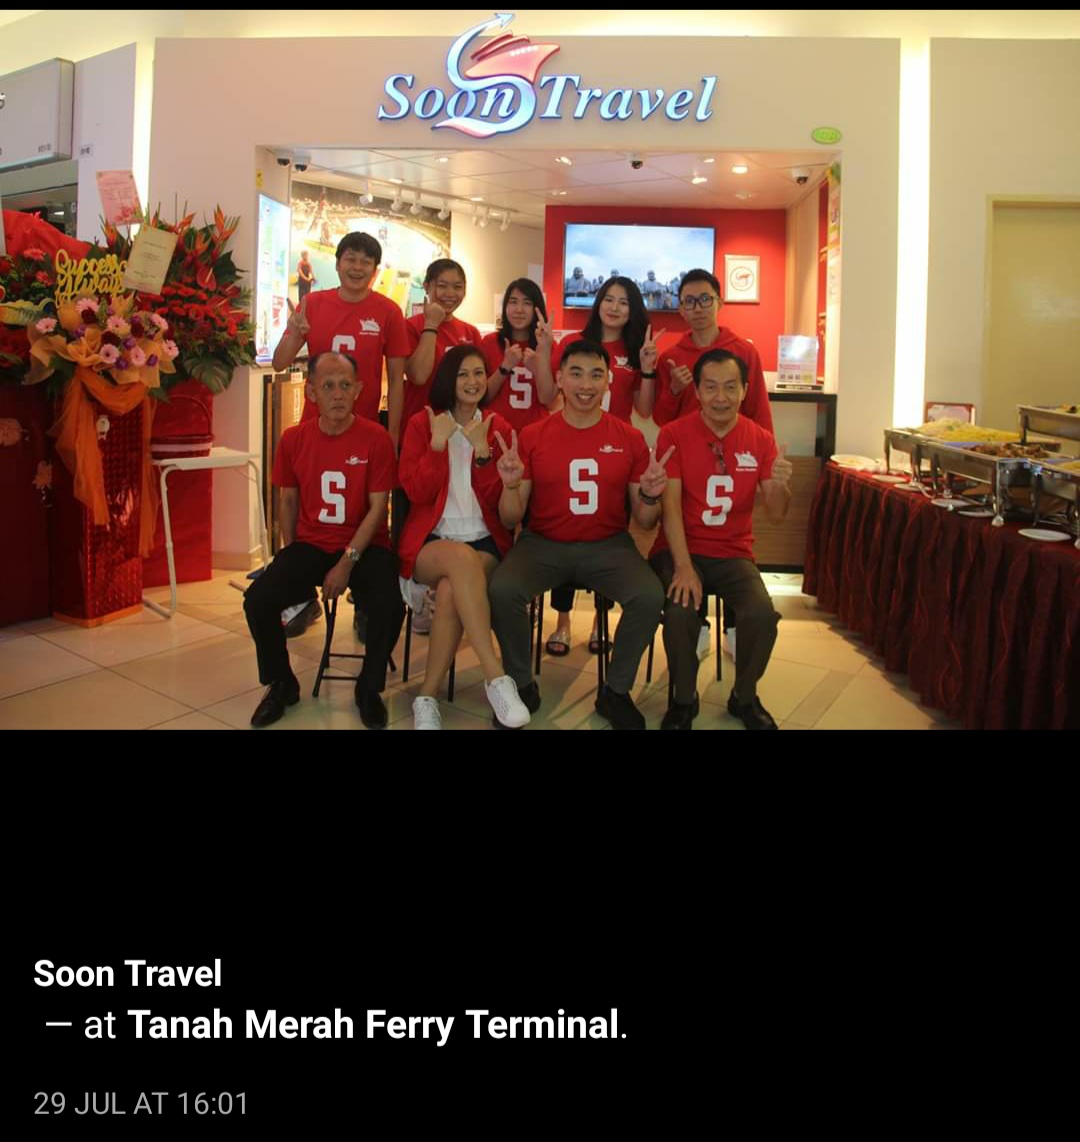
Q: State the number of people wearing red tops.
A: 9